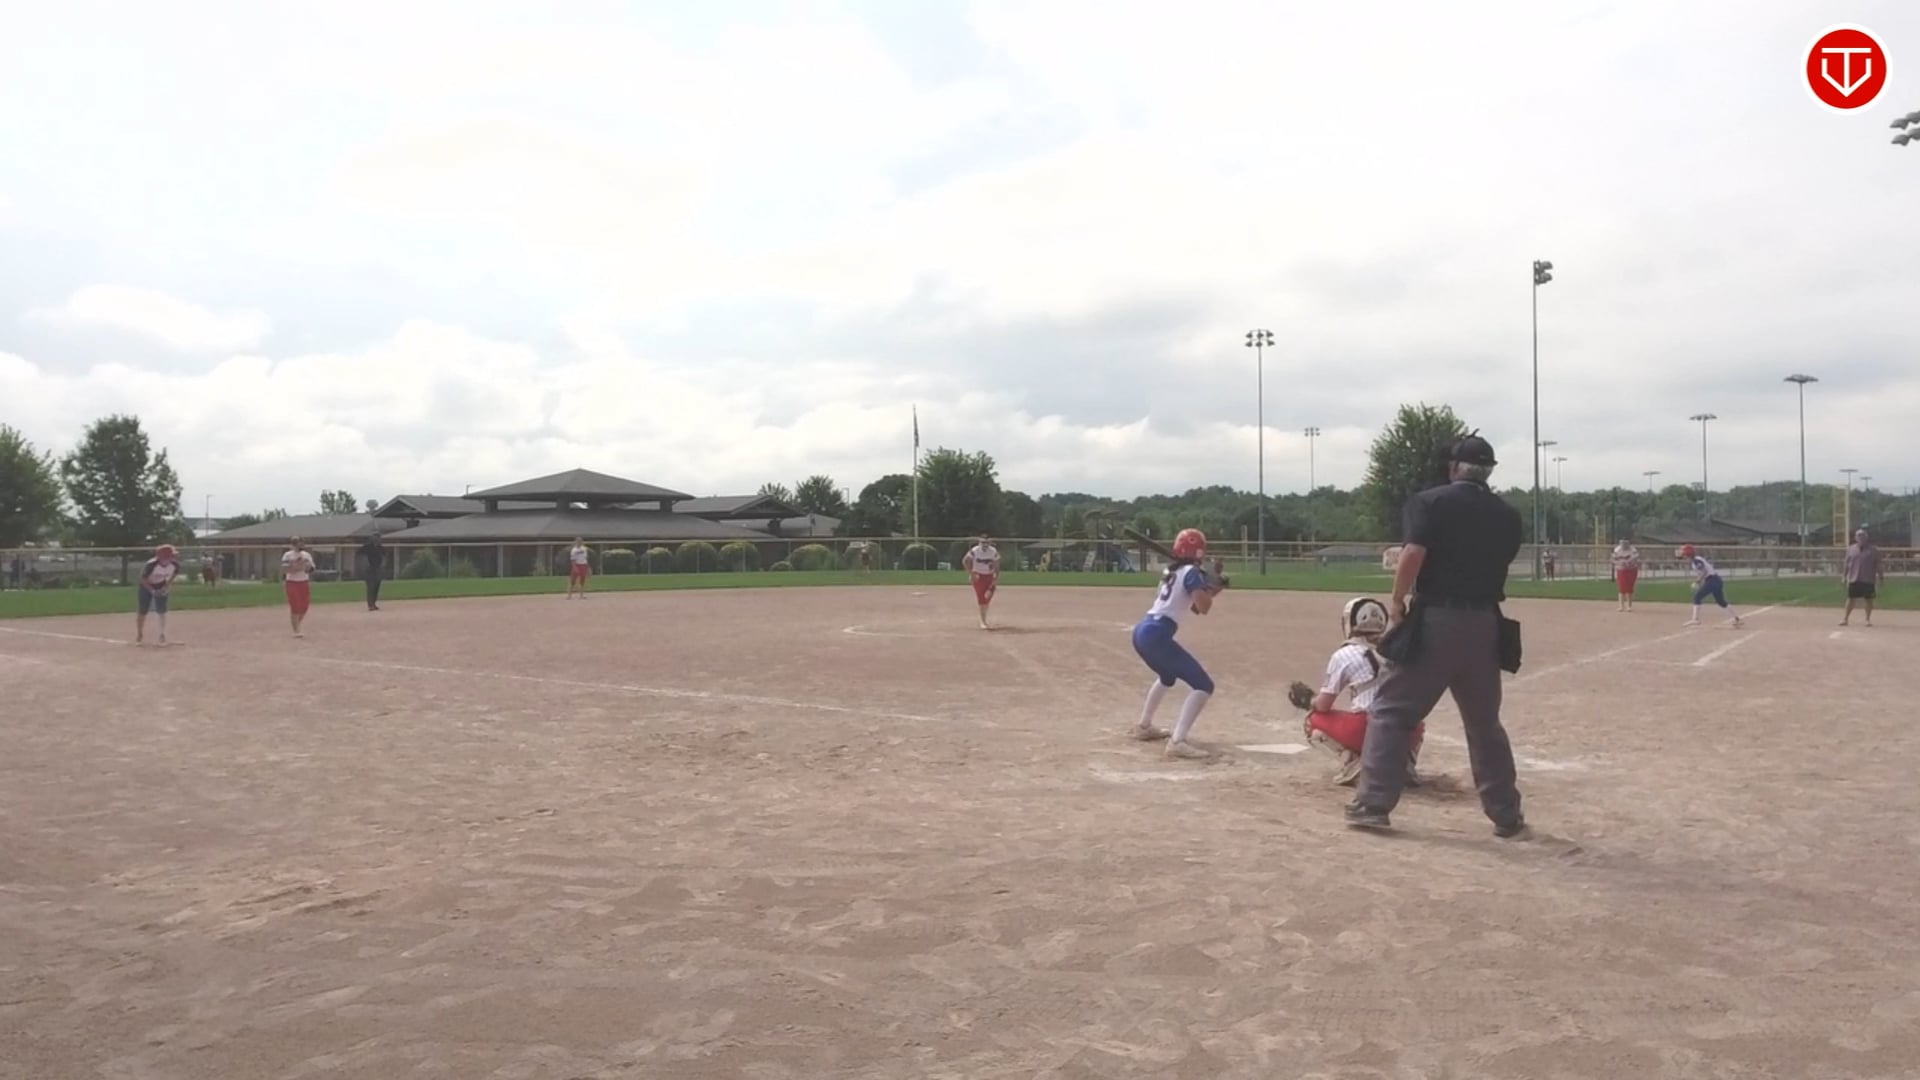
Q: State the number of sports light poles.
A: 11